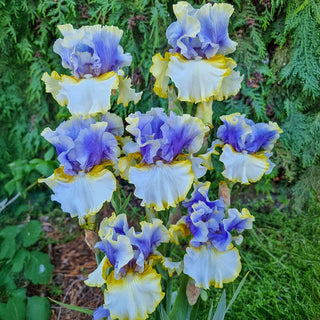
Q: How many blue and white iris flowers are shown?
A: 7